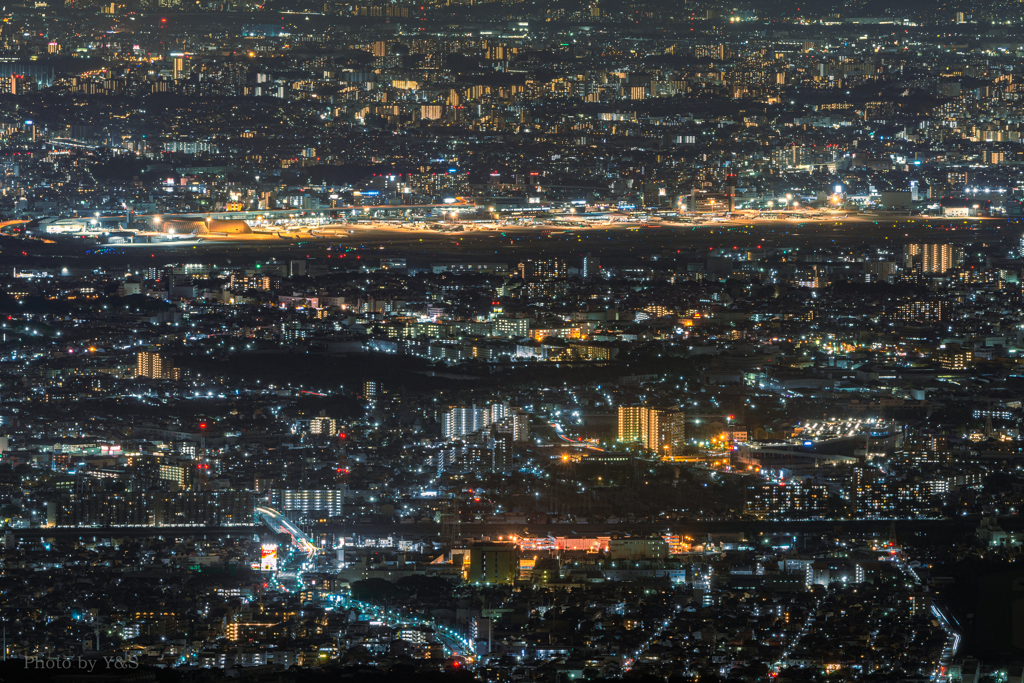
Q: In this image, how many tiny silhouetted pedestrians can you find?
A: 0